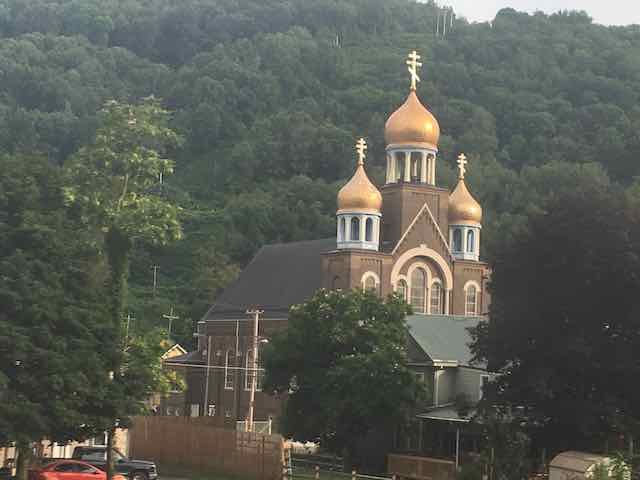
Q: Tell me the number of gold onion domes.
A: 3